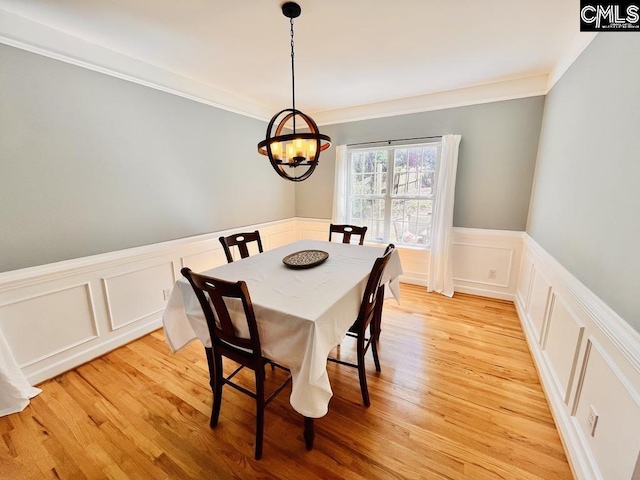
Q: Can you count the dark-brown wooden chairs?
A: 4